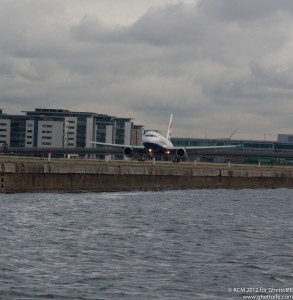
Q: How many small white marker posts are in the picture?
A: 6